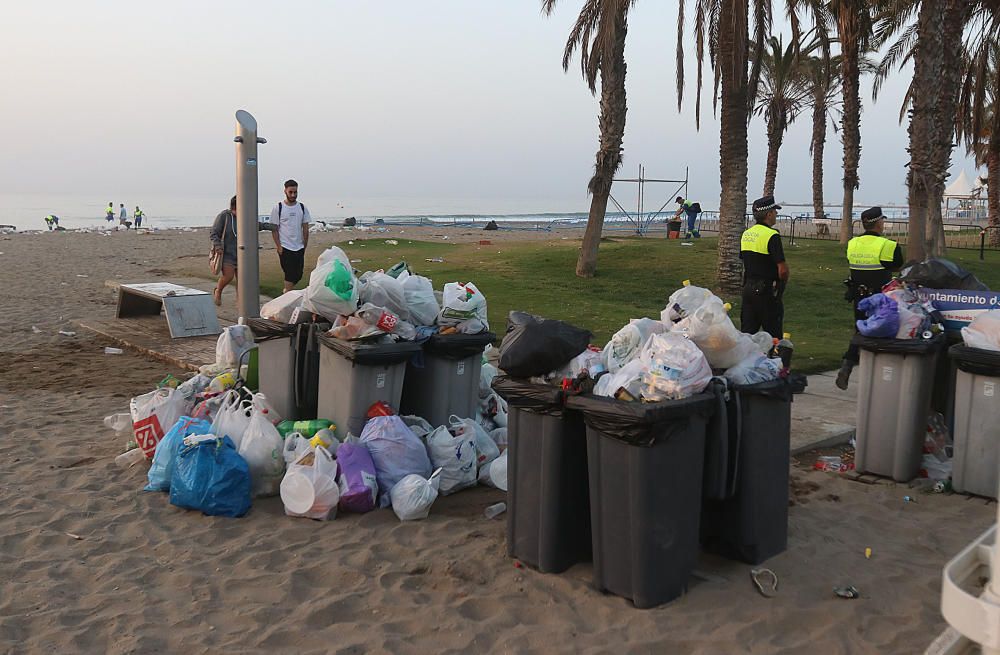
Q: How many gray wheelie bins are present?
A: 8